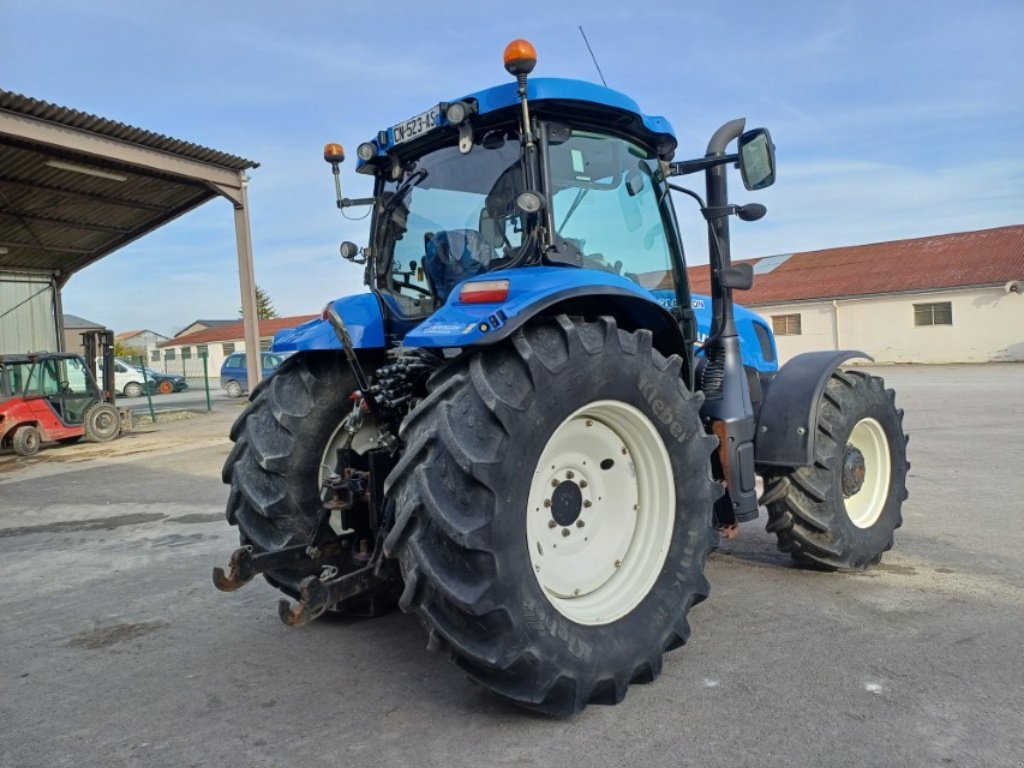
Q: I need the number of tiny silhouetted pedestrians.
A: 0